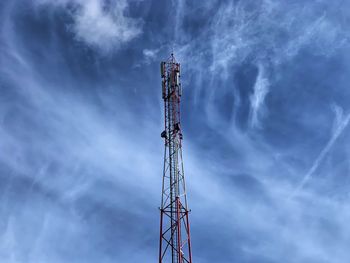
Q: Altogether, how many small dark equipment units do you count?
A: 2